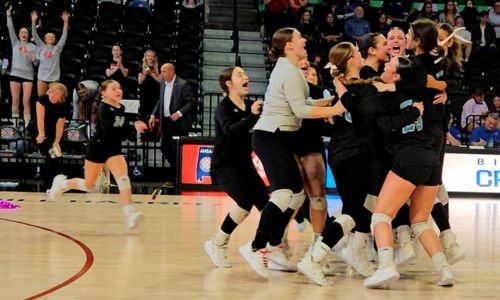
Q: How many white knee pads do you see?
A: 11